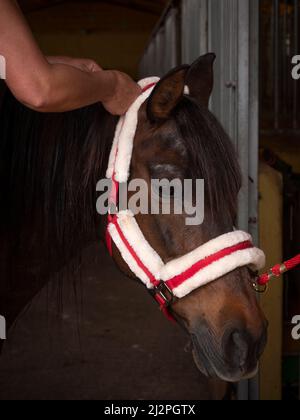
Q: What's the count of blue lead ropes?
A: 0